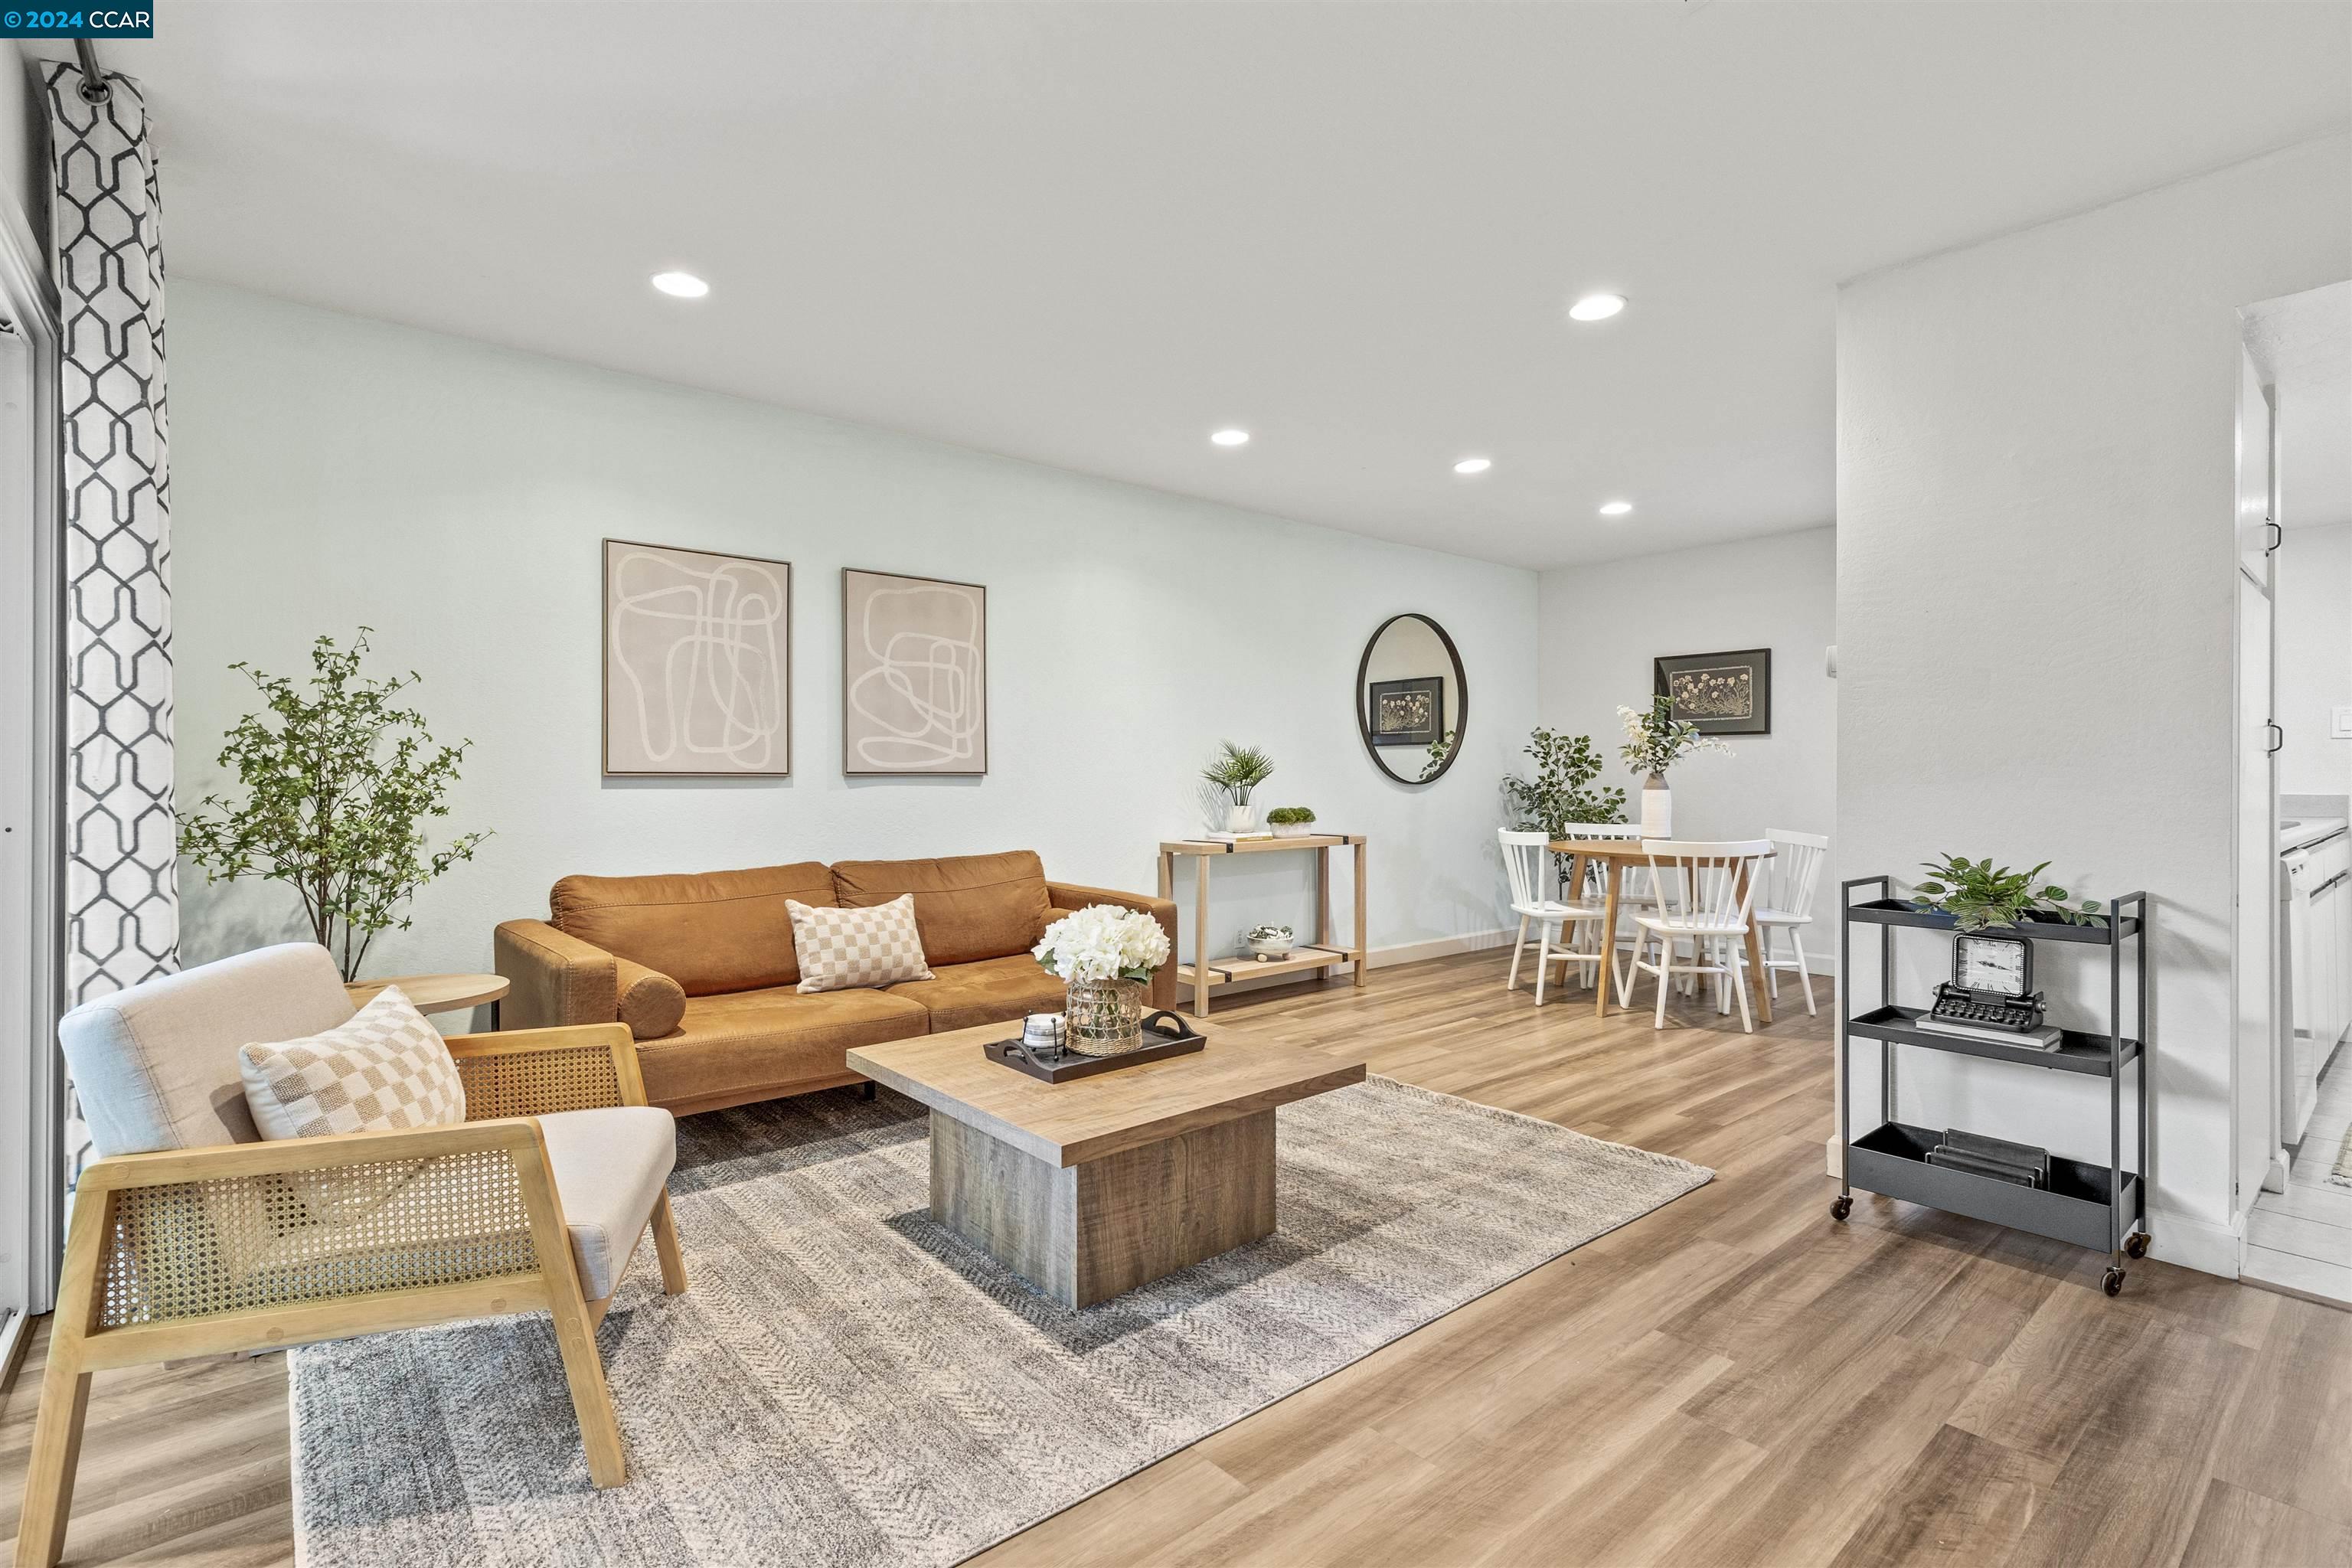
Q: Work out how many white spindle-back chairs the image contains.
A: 4